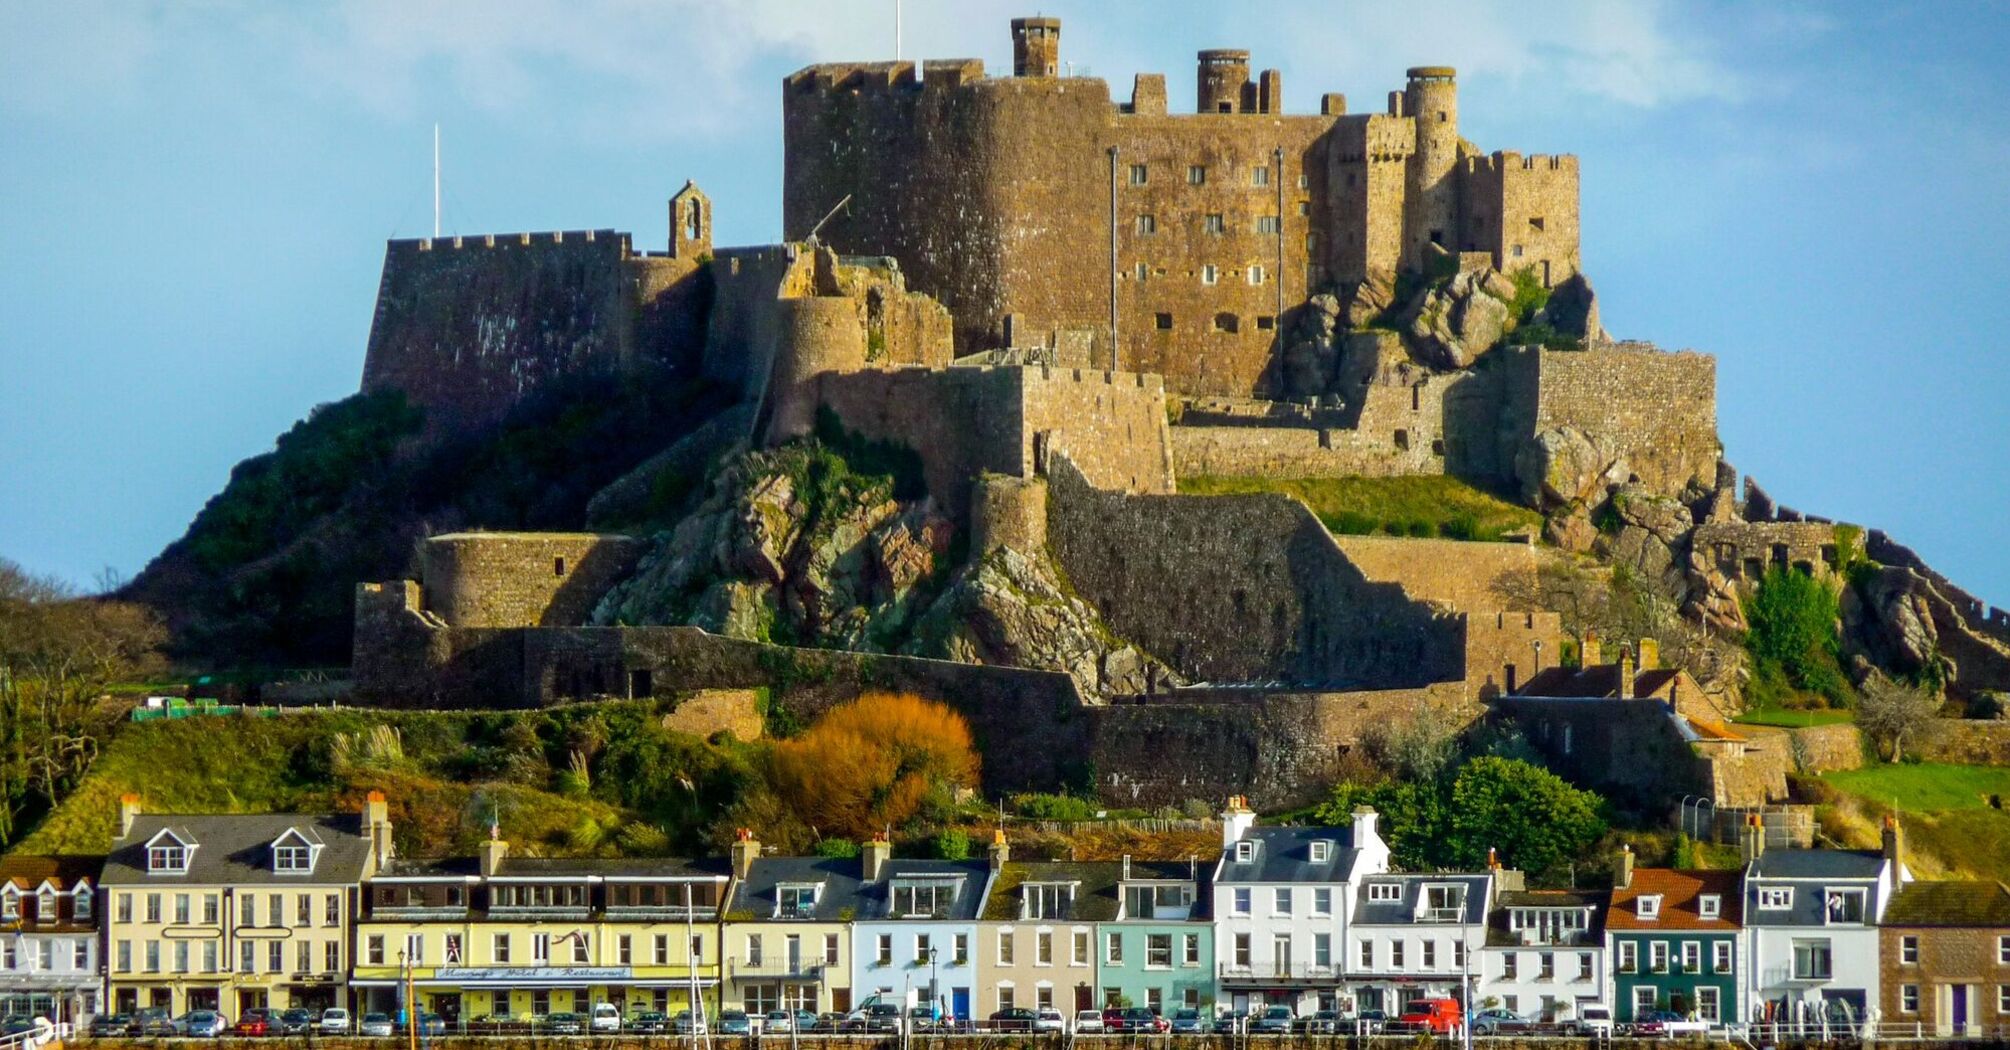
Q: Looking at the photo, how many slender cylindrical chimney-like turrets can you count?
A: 3